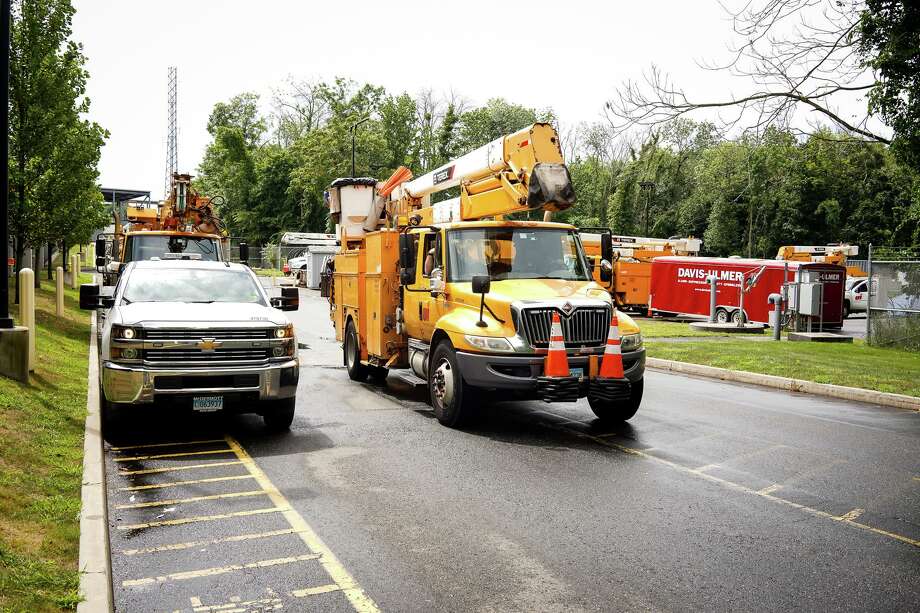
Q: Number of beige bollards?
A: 4